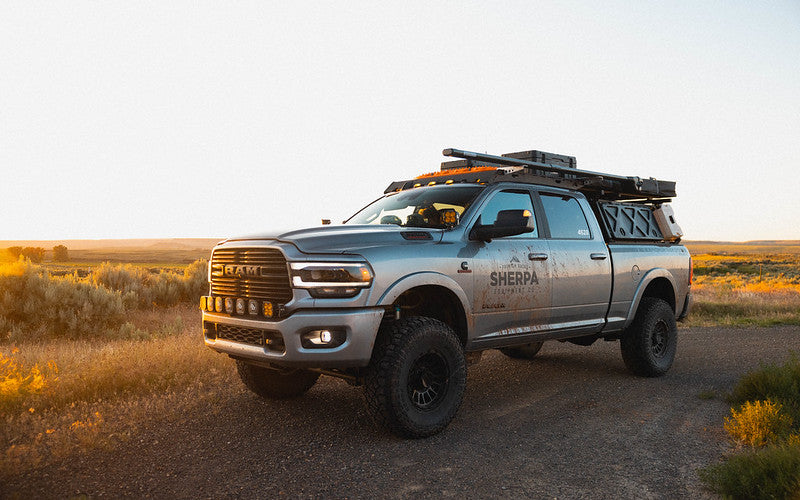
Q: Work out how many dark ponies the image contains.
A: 0